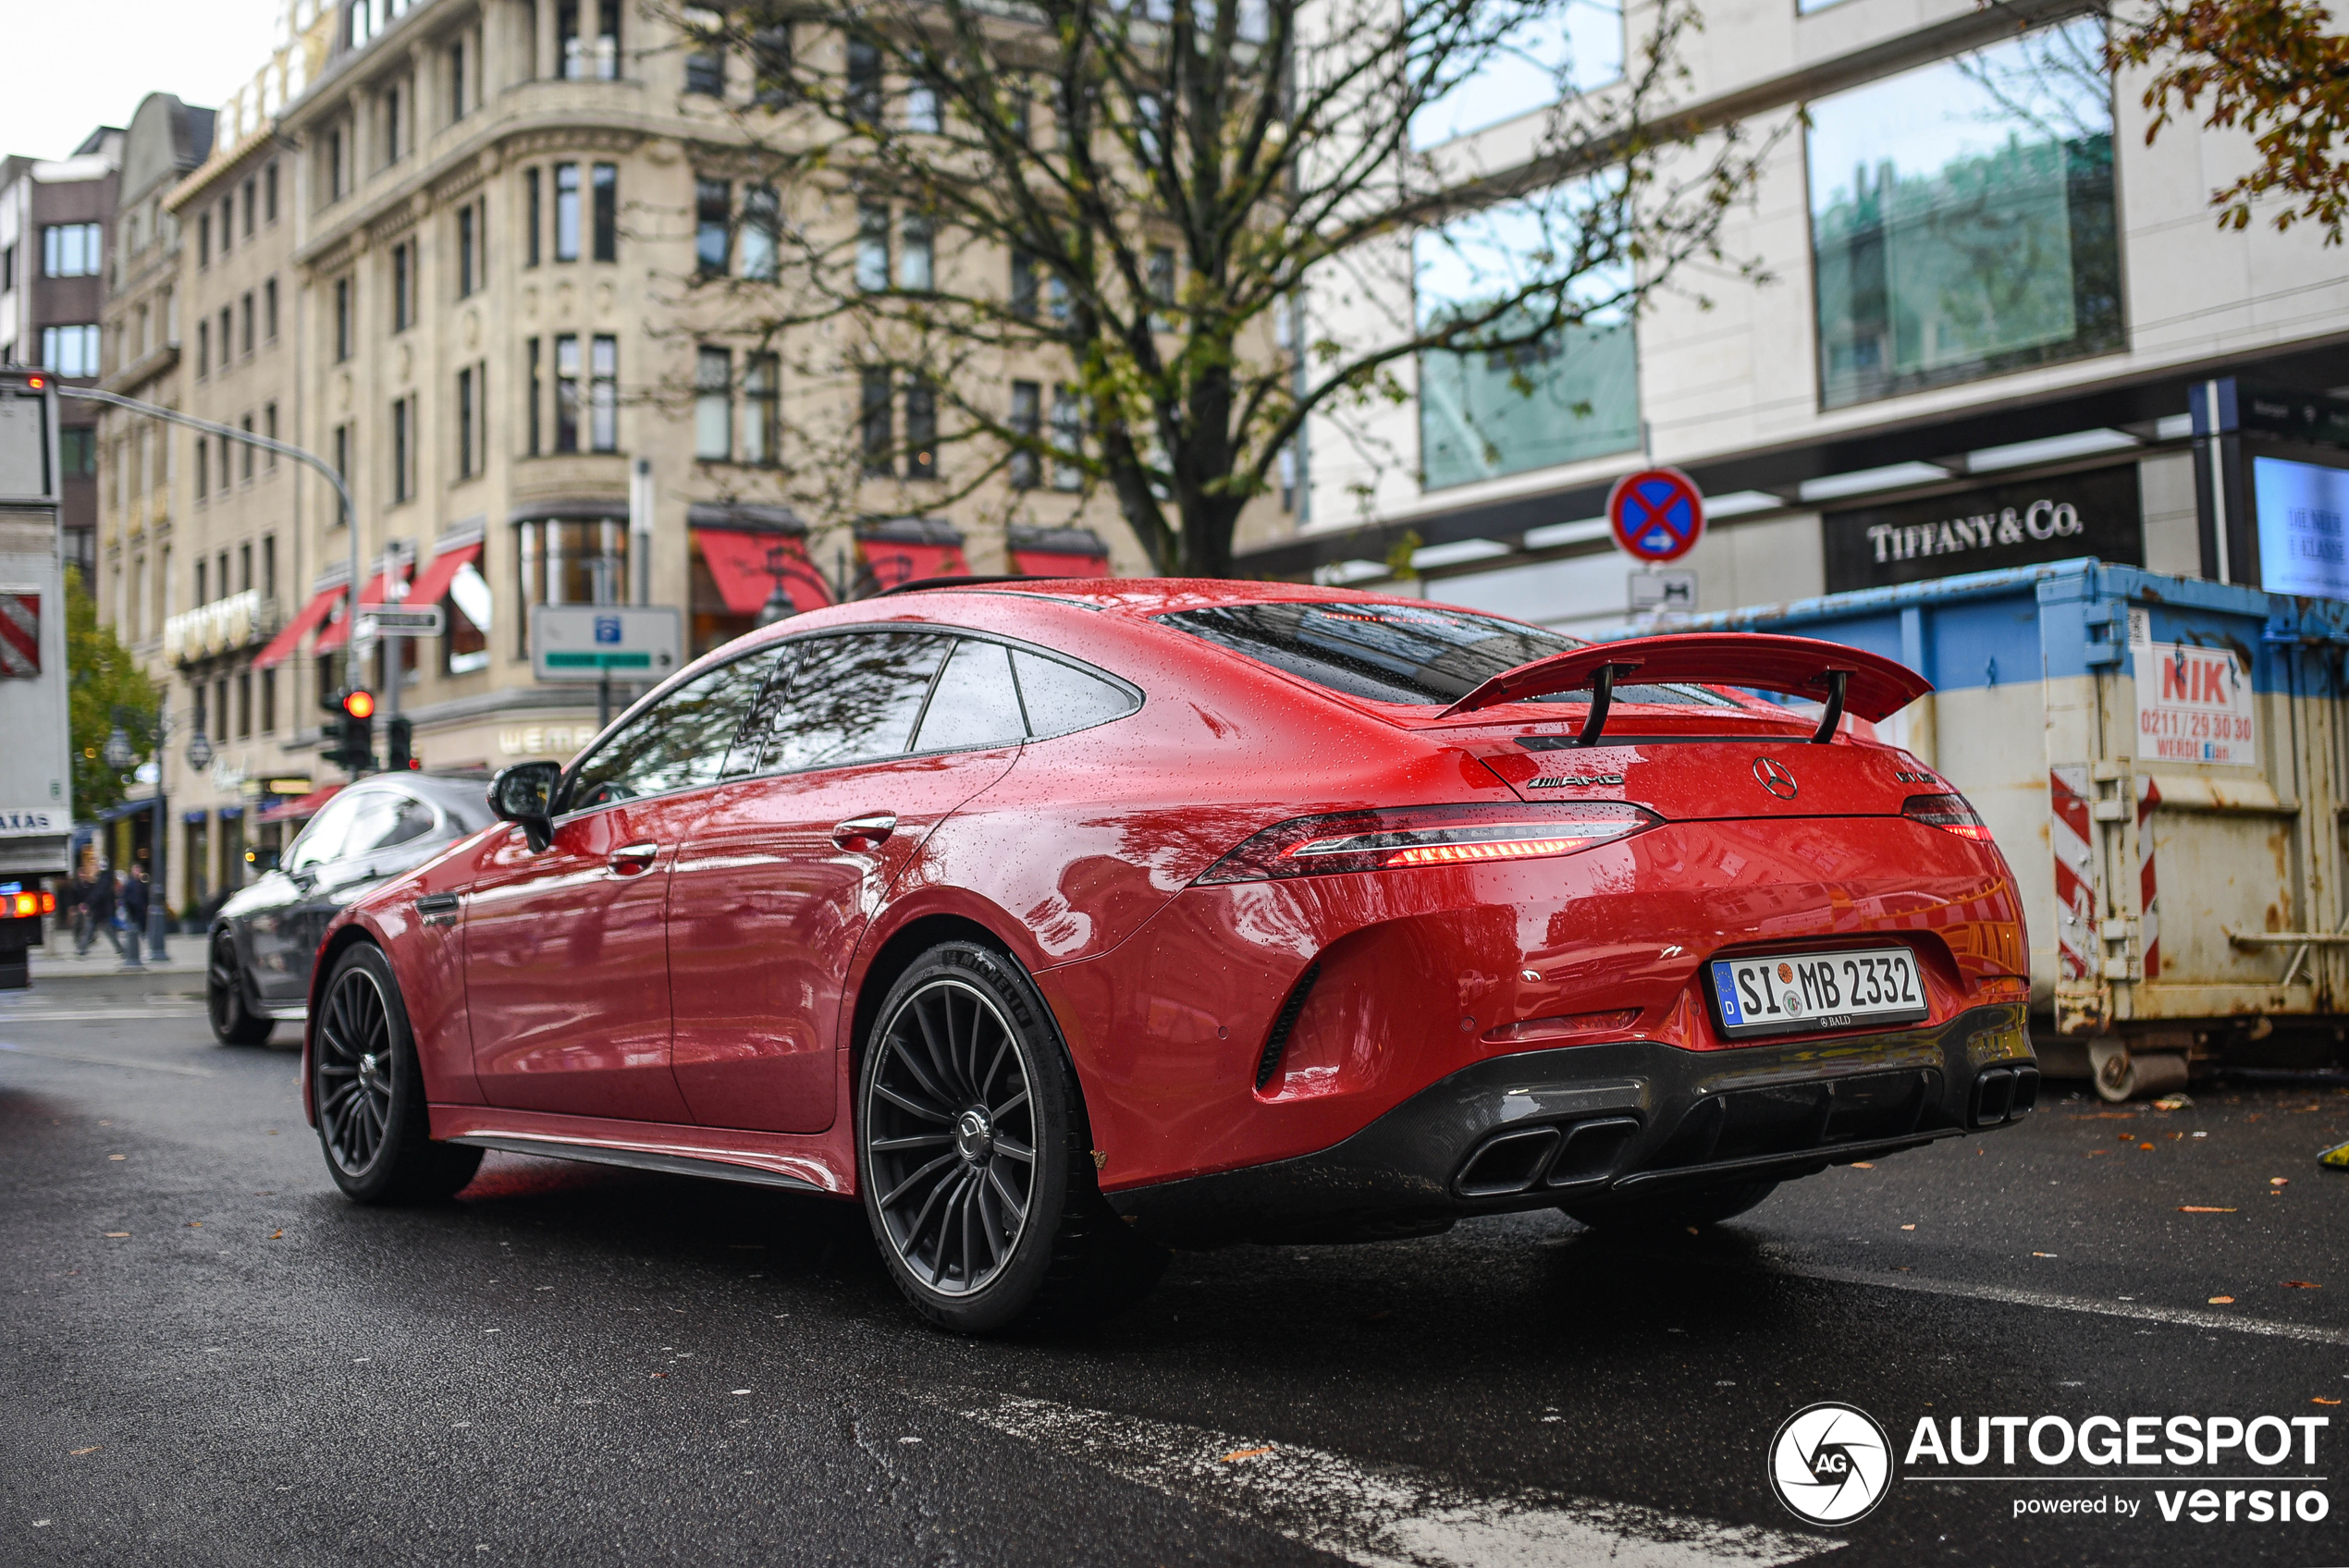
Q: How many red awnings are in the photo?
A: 7